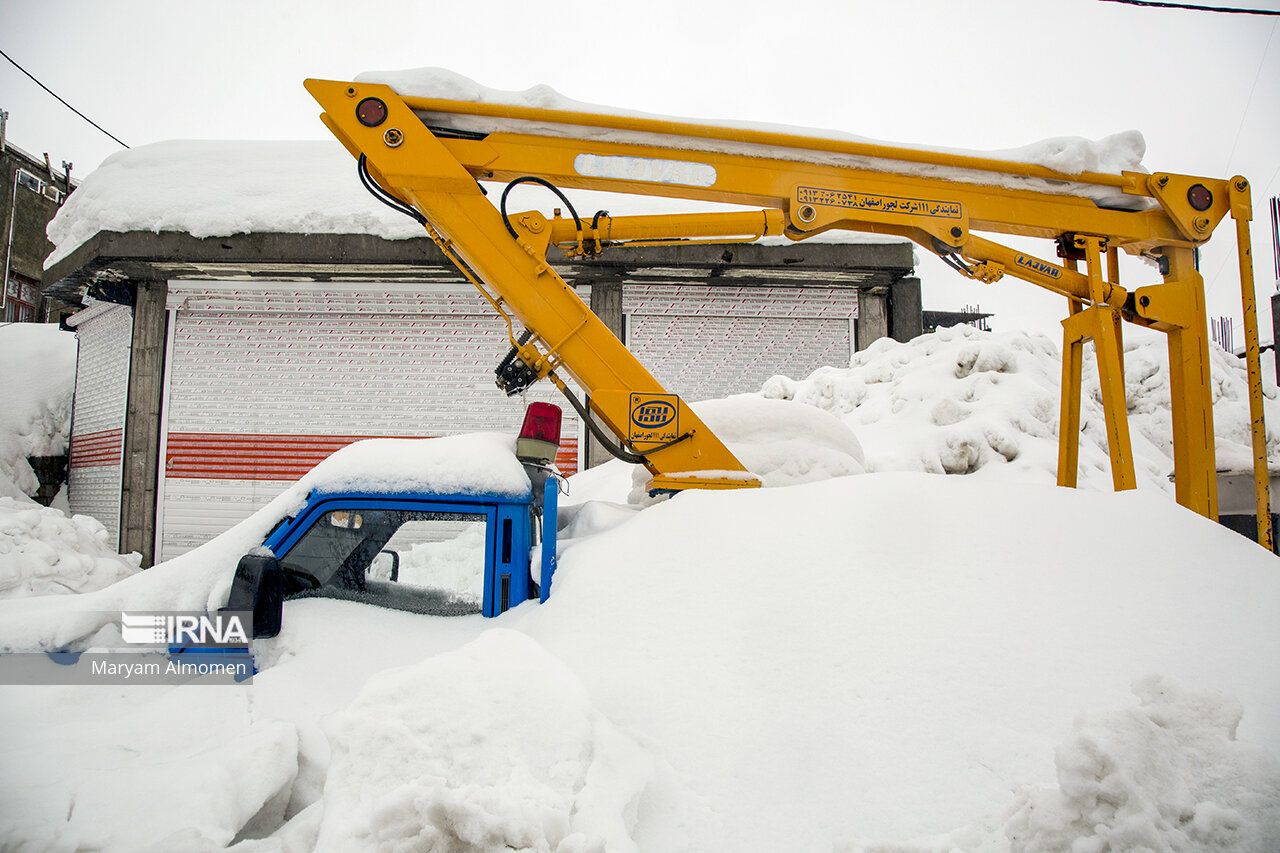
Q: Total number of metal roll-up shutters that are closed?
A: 3